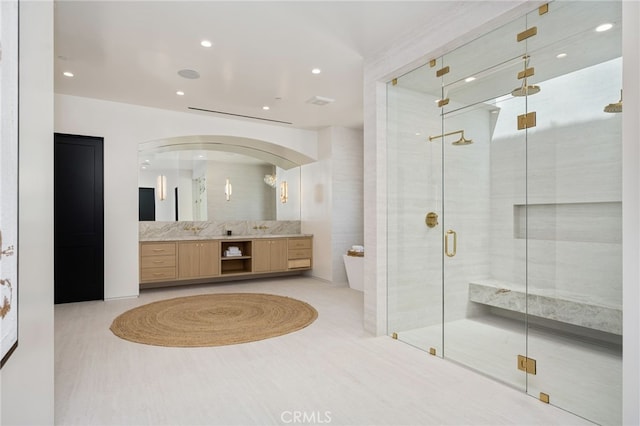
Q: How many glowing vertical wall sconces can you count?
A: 3